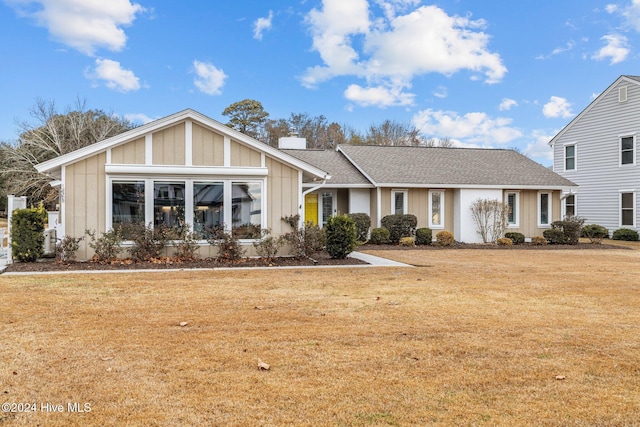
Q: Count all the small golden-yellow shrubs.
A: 4